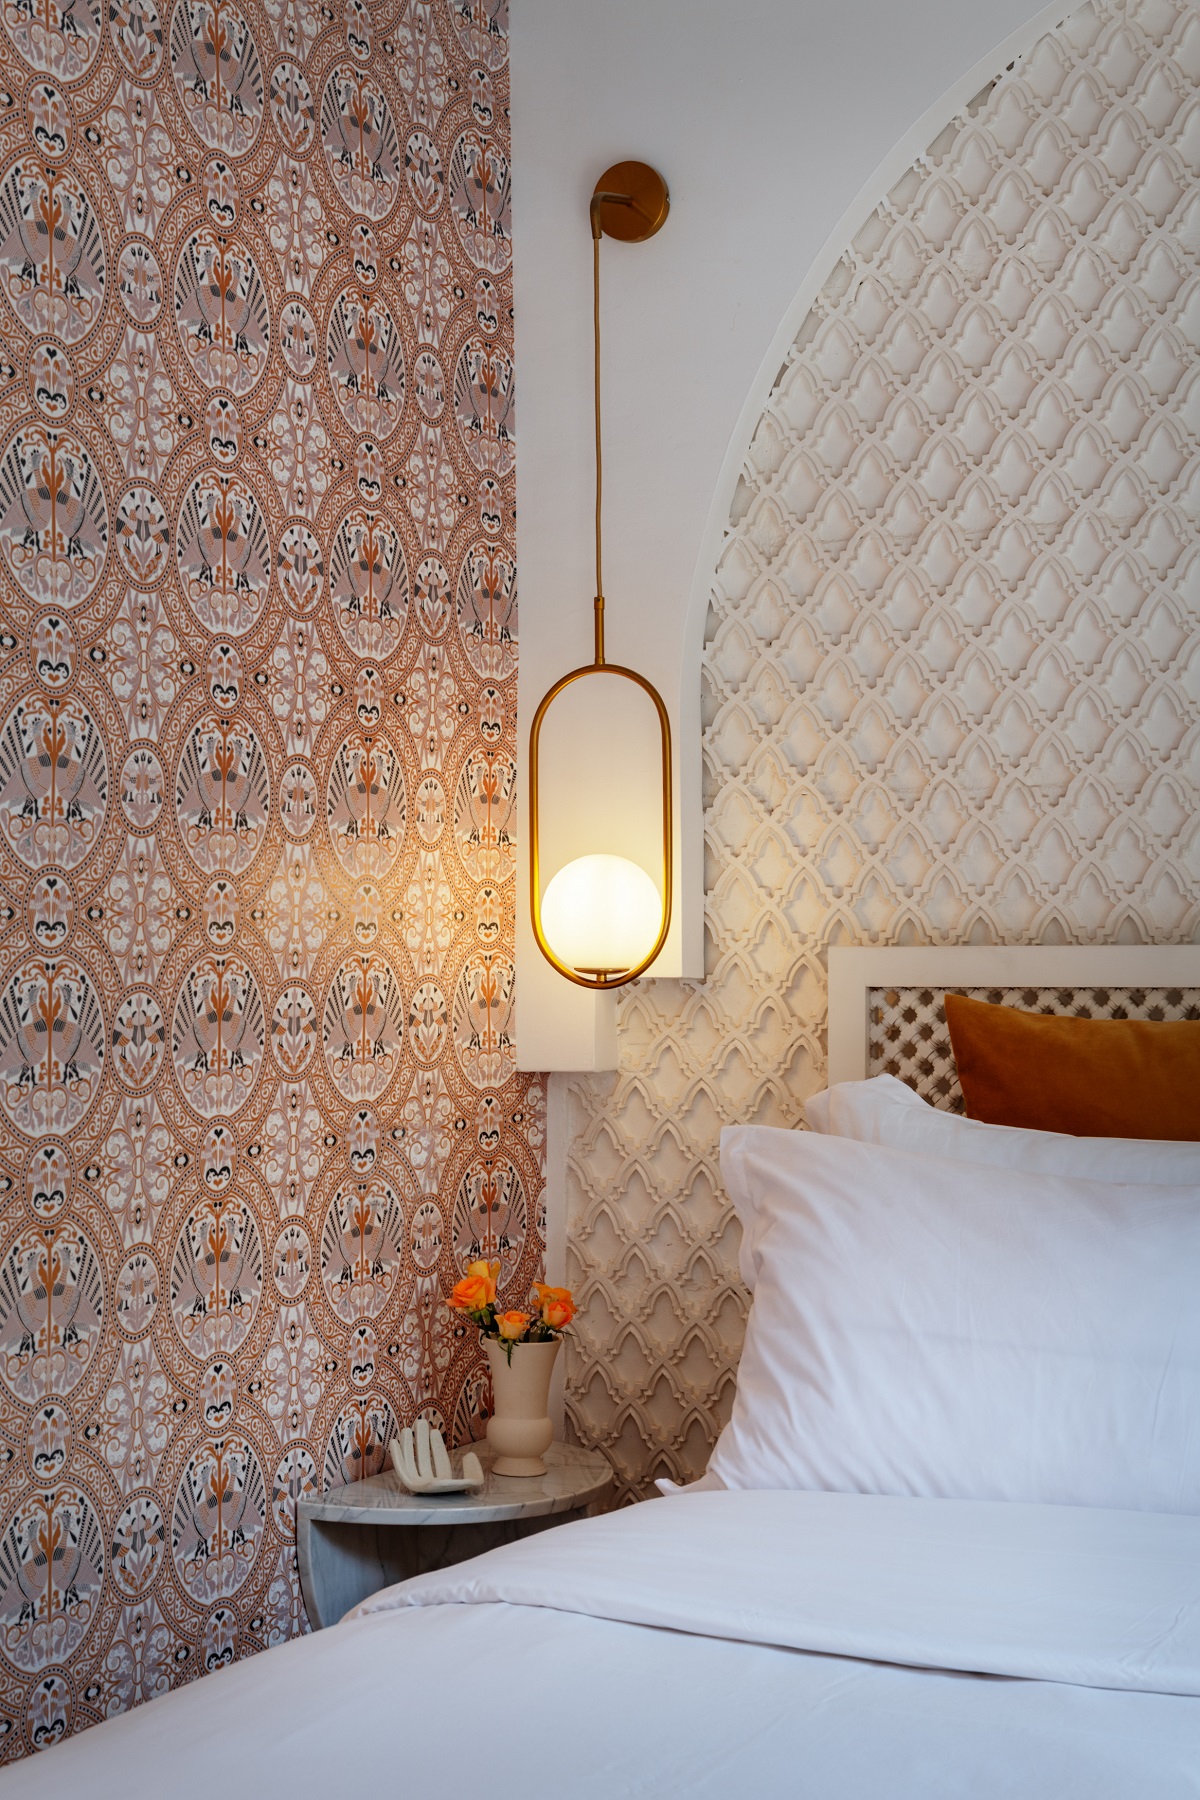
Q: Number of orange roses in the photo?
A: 5